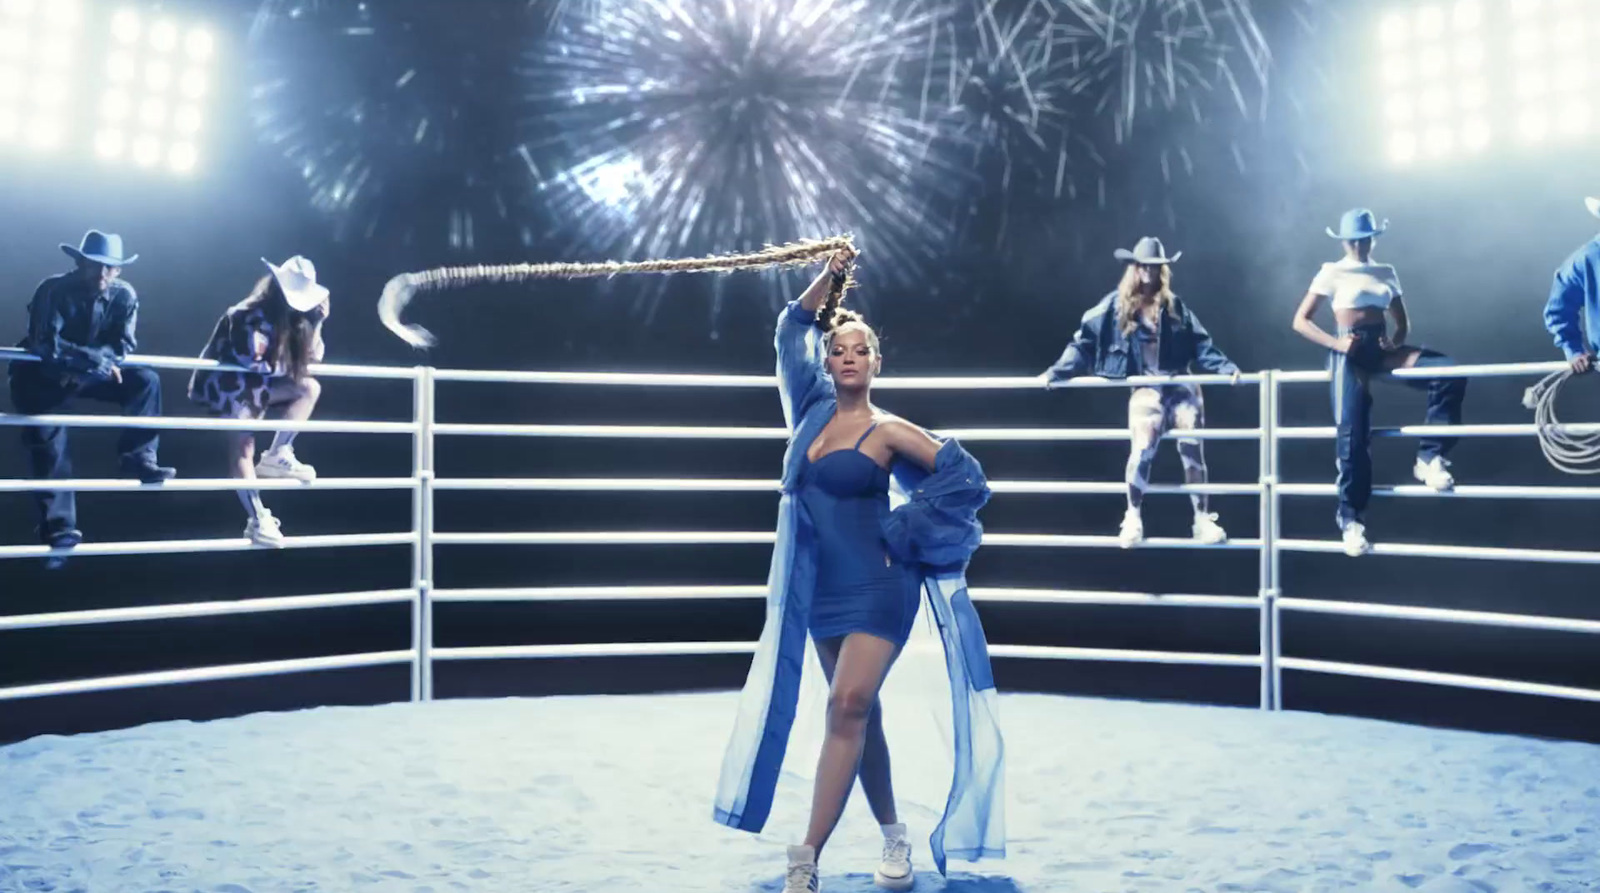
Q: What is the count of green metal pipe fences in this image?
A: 0